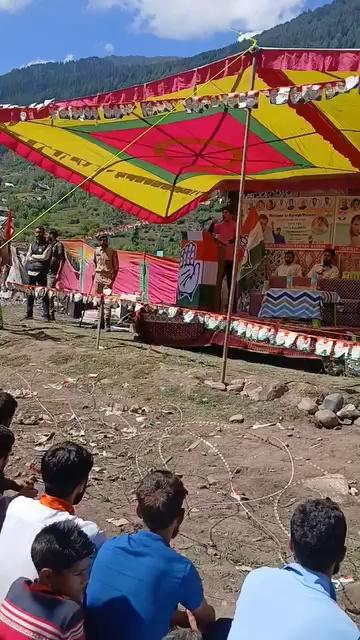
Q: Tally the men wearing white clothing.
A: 3